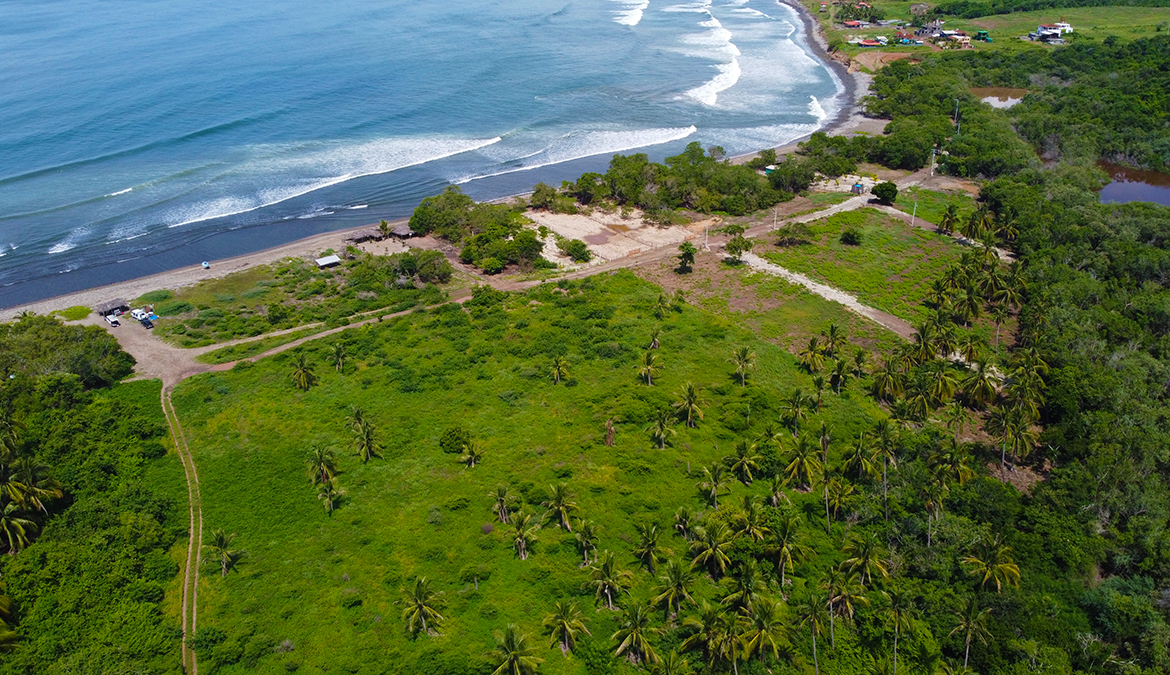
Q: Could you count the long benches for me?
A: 0